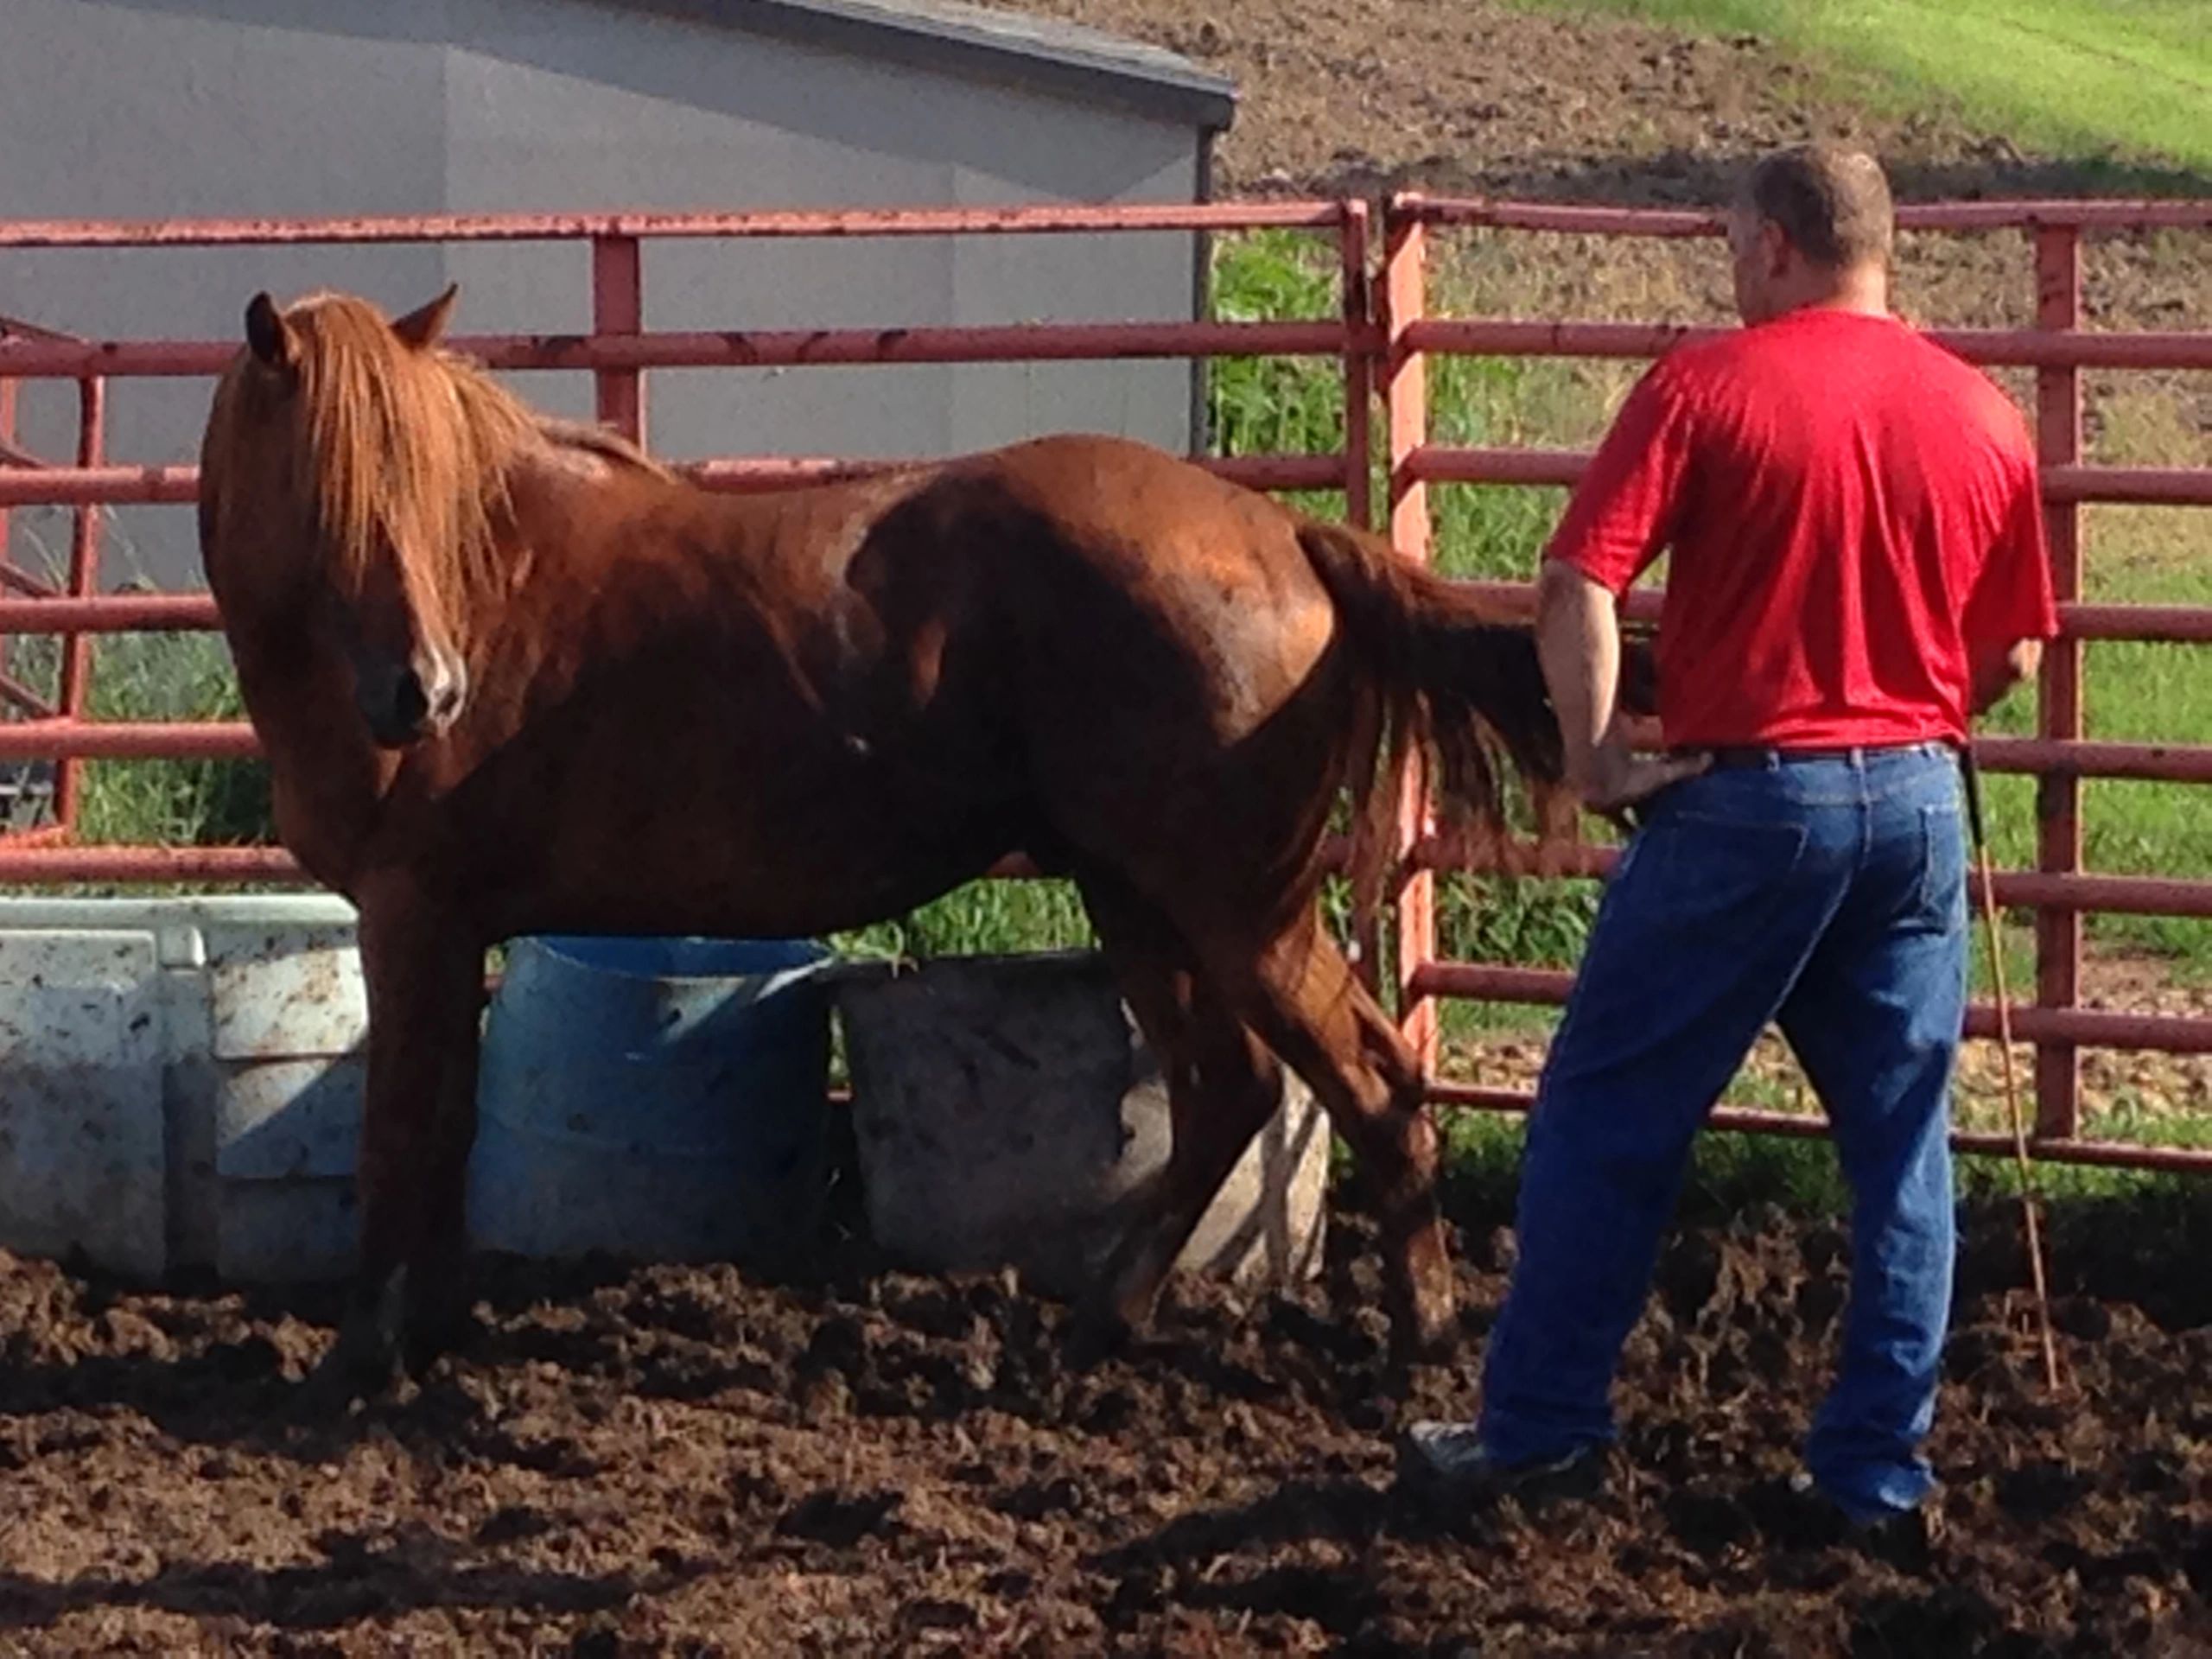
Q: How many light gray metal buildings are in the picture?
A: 1